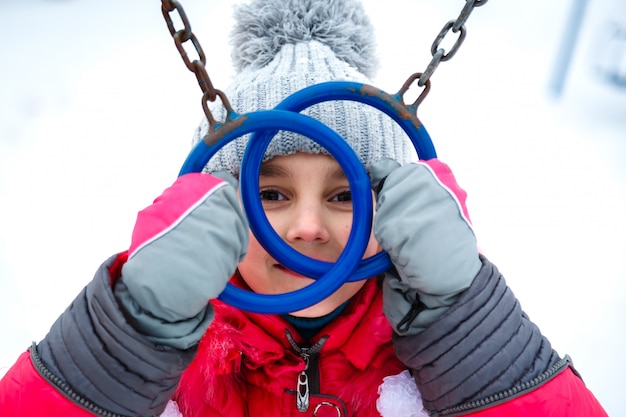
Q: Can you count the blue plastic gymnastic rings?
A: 2